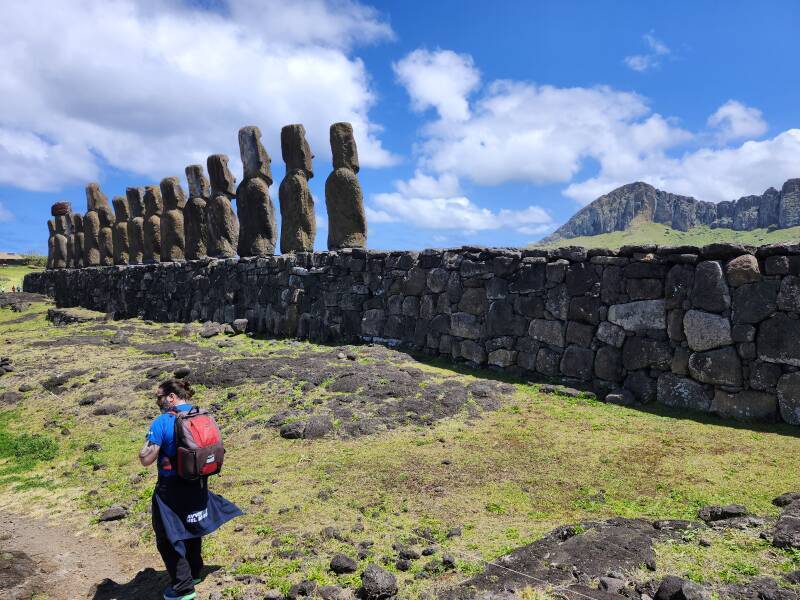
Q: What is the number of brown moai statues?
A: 15